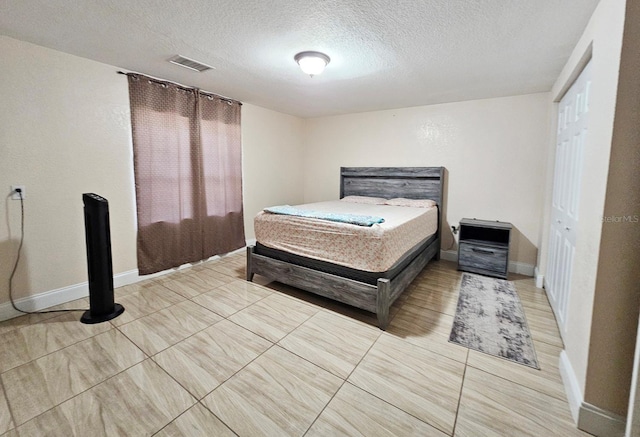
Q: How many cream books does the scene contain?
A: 0